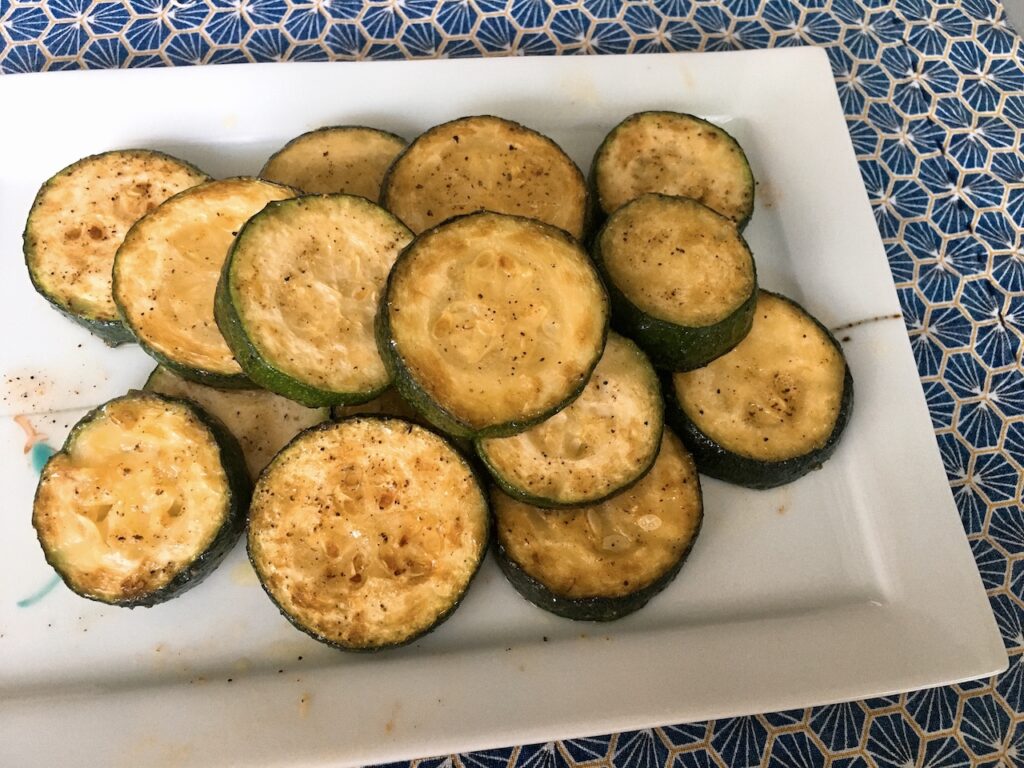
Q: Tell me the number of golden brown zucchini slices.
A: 15